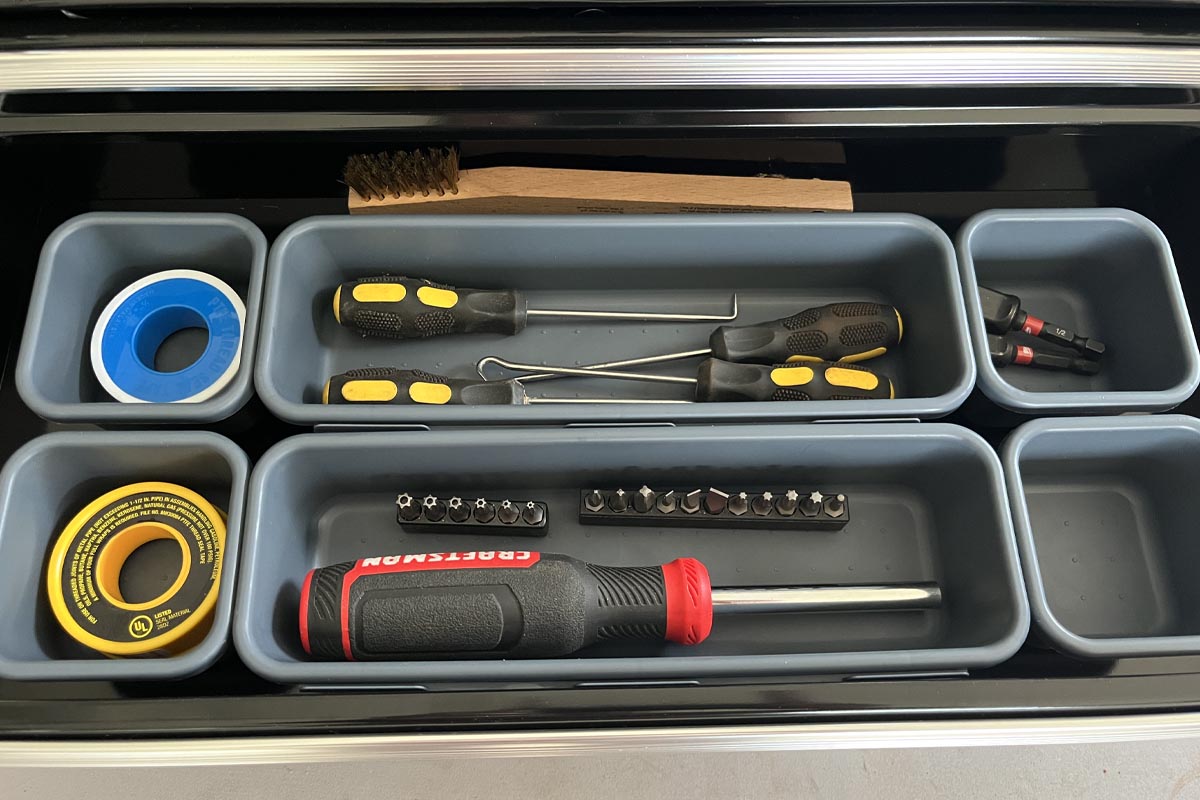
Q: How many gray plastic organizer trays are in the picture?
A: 6